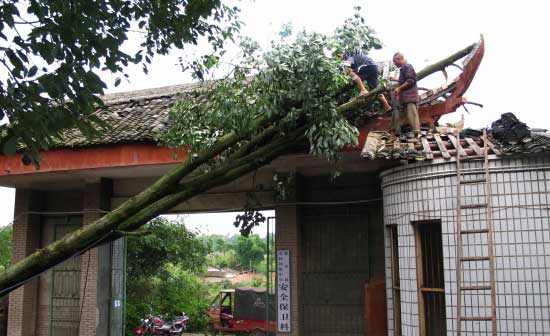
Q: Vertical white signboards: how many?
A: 1